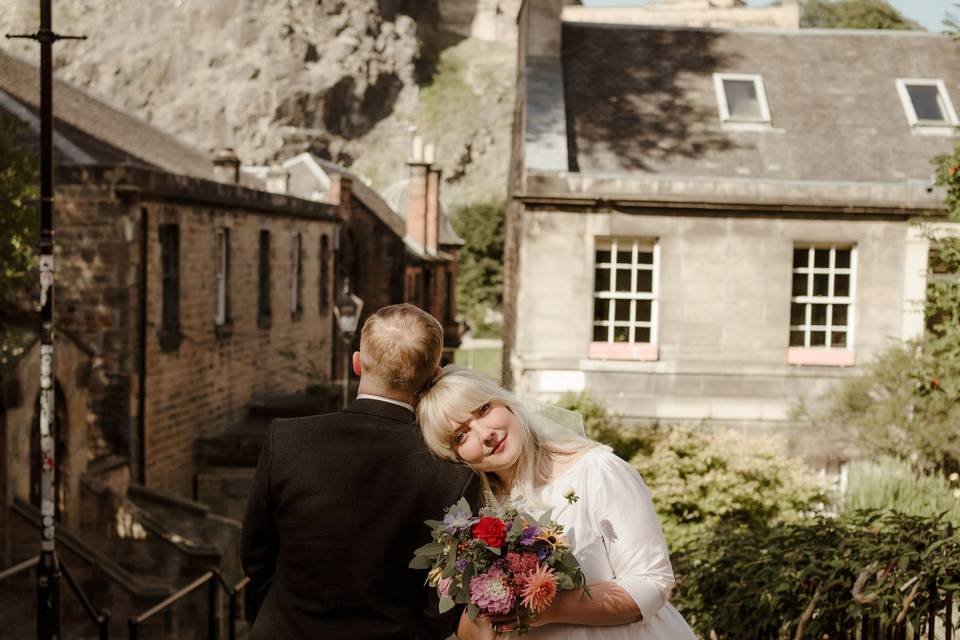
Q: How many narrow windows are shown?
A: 5